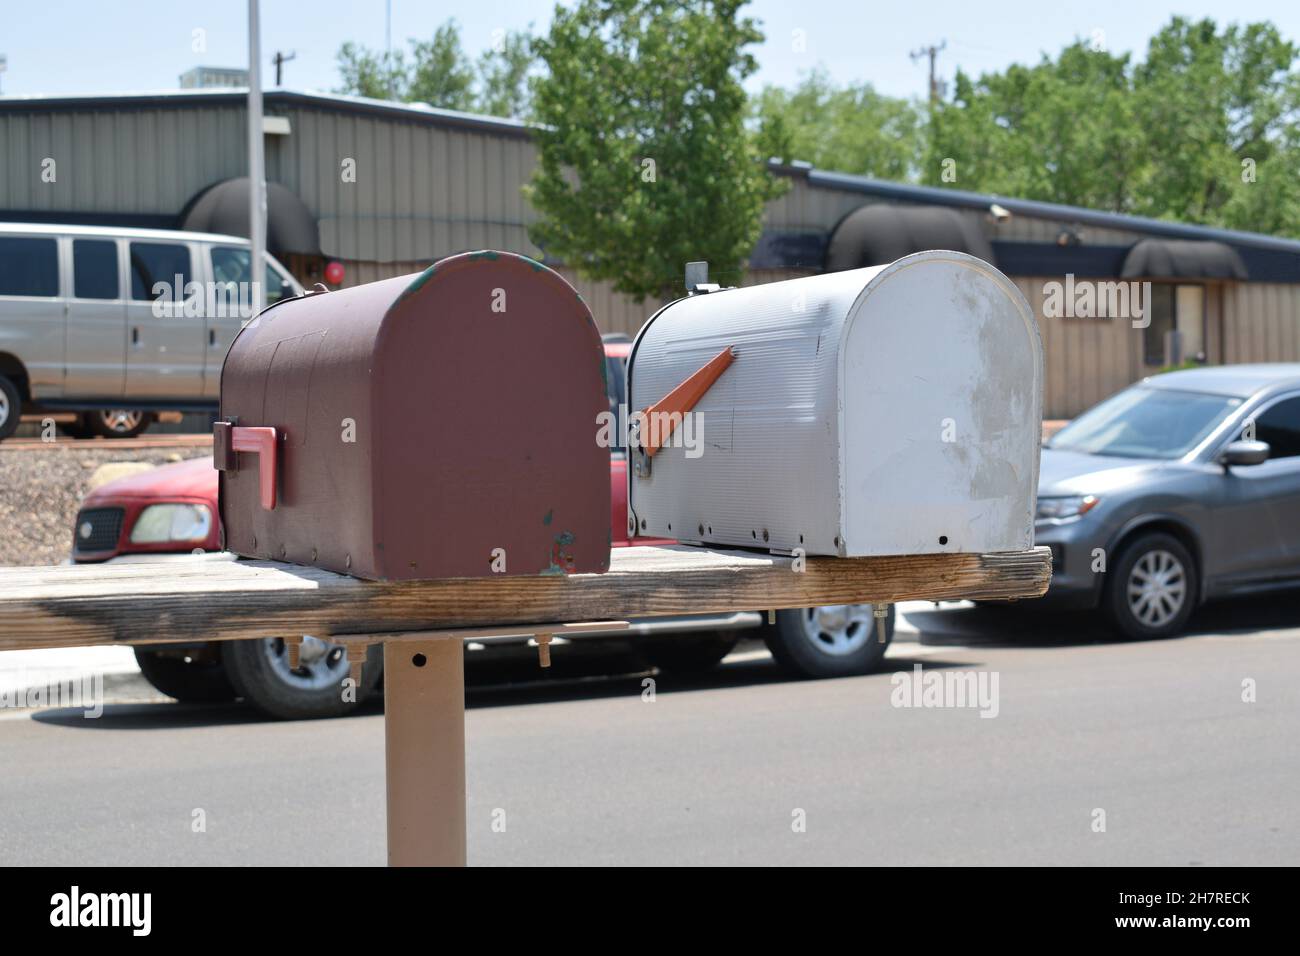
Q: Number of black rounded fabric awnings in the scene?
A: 3